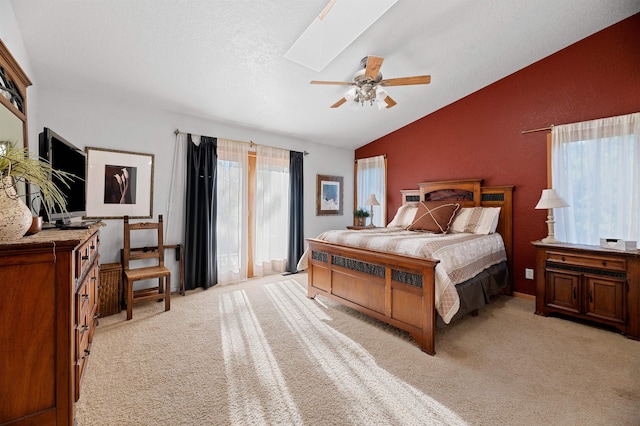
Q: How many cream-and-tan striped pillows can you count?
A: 2